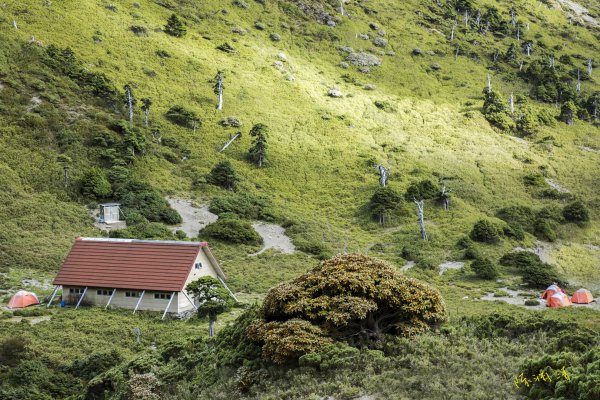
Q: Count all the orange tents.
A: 4